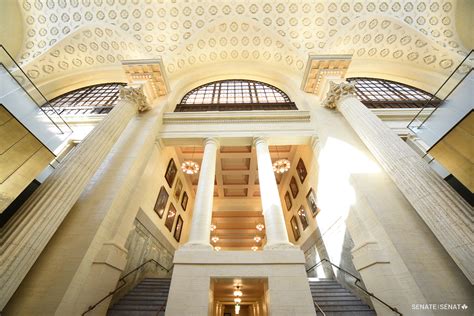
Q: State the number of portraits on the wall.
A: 12